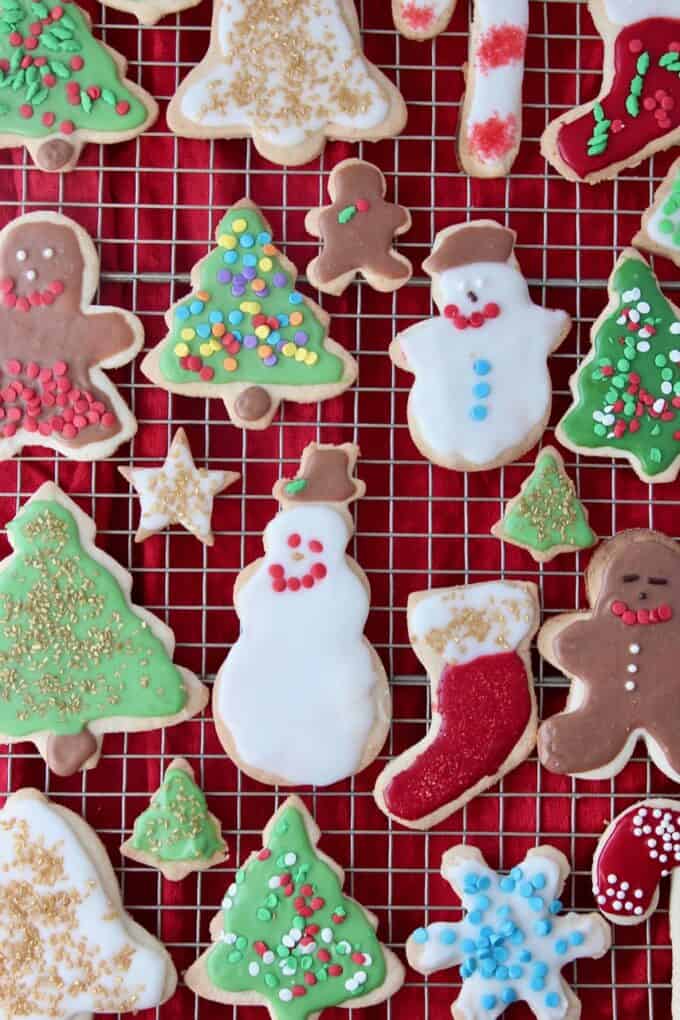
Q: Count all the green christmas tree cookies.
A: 7